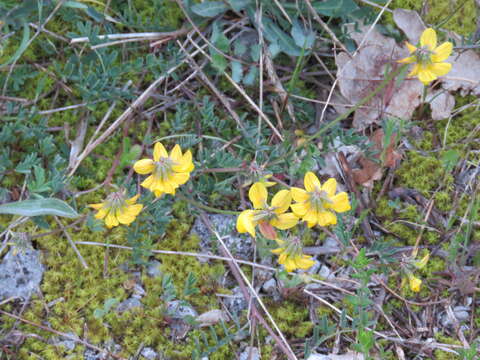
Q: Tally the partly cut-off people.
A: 0